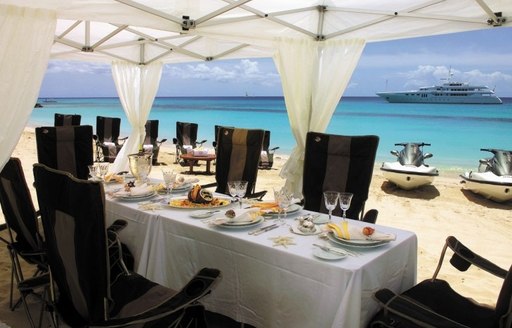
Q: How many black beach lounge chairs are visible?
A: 12